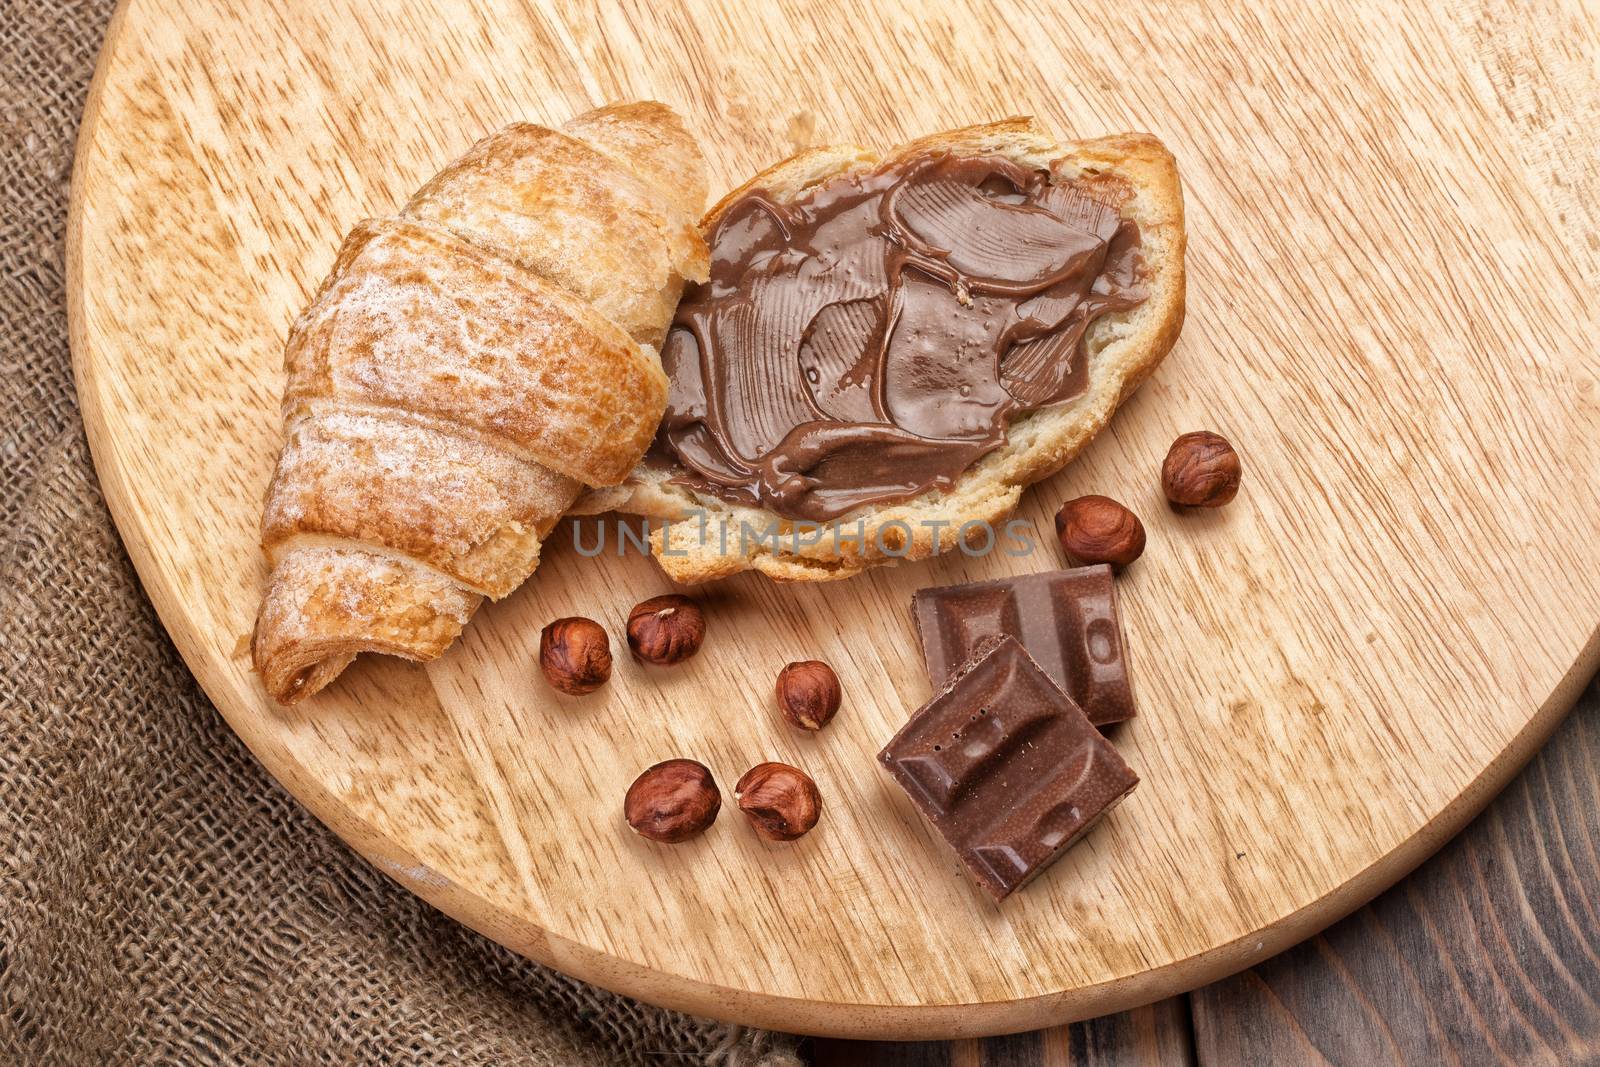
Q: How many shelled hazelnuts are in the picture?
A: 7